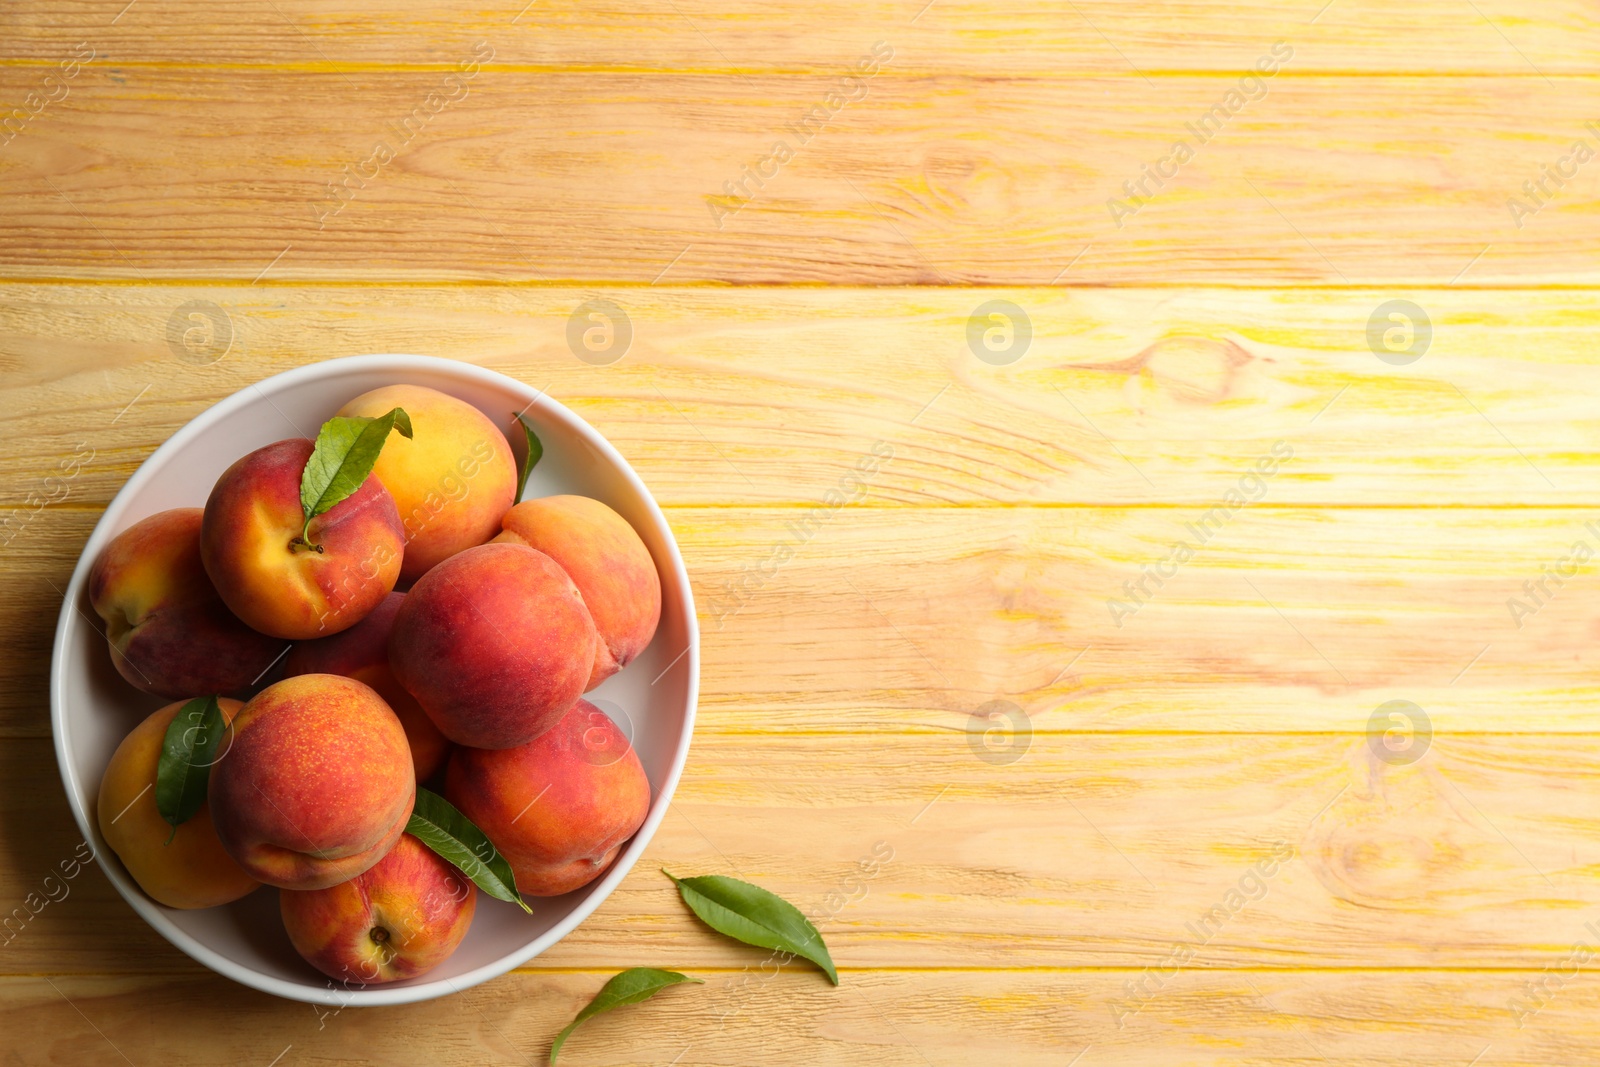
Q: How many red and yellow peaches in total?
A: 10